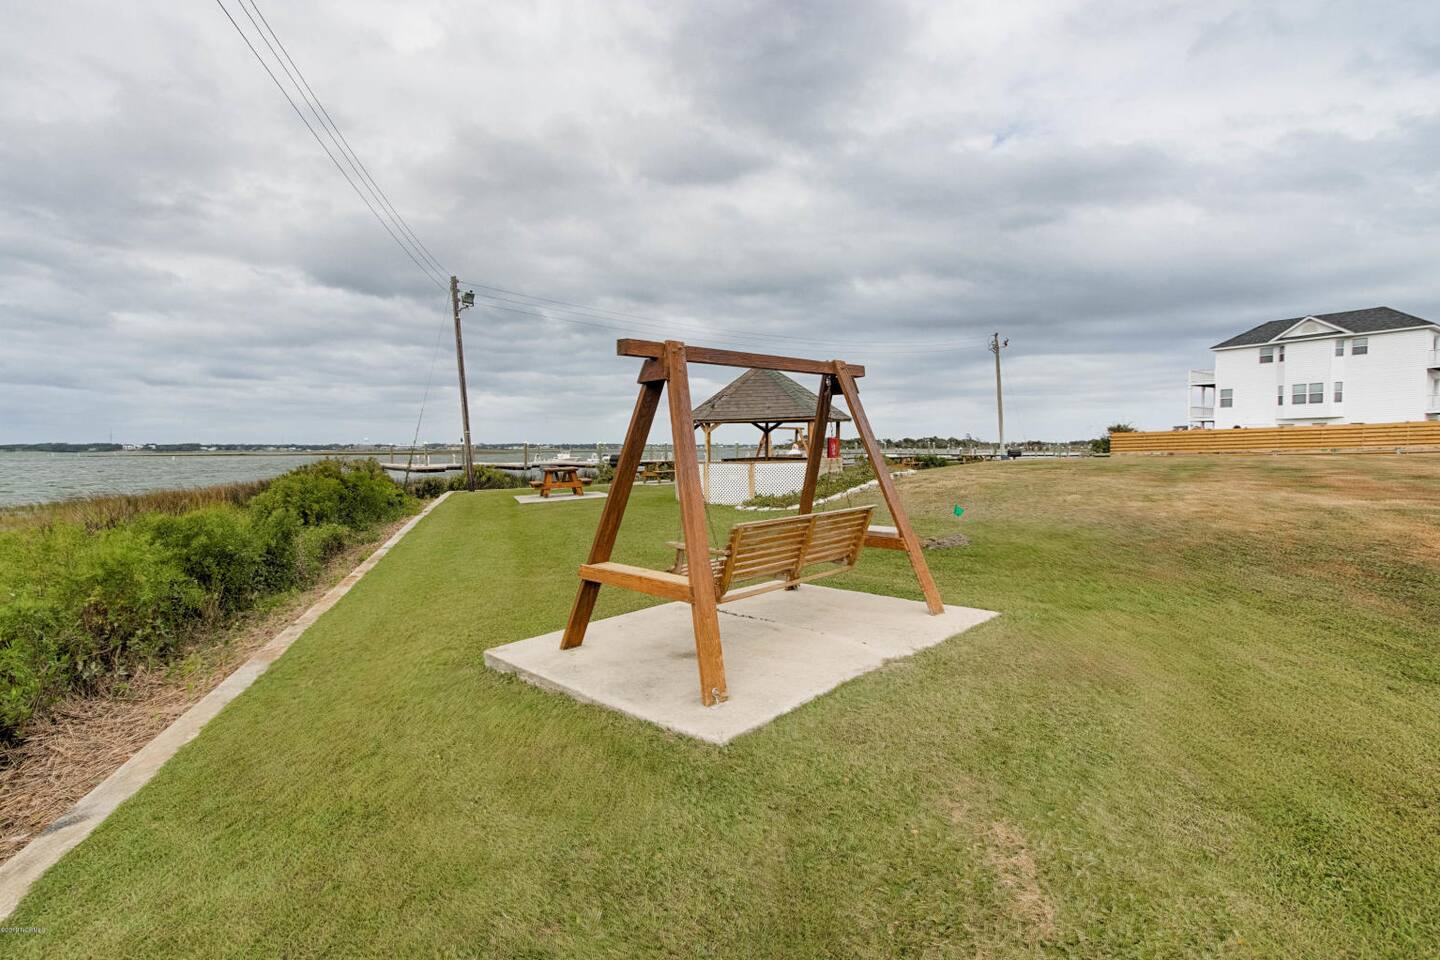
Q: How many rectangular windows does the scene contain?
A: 9